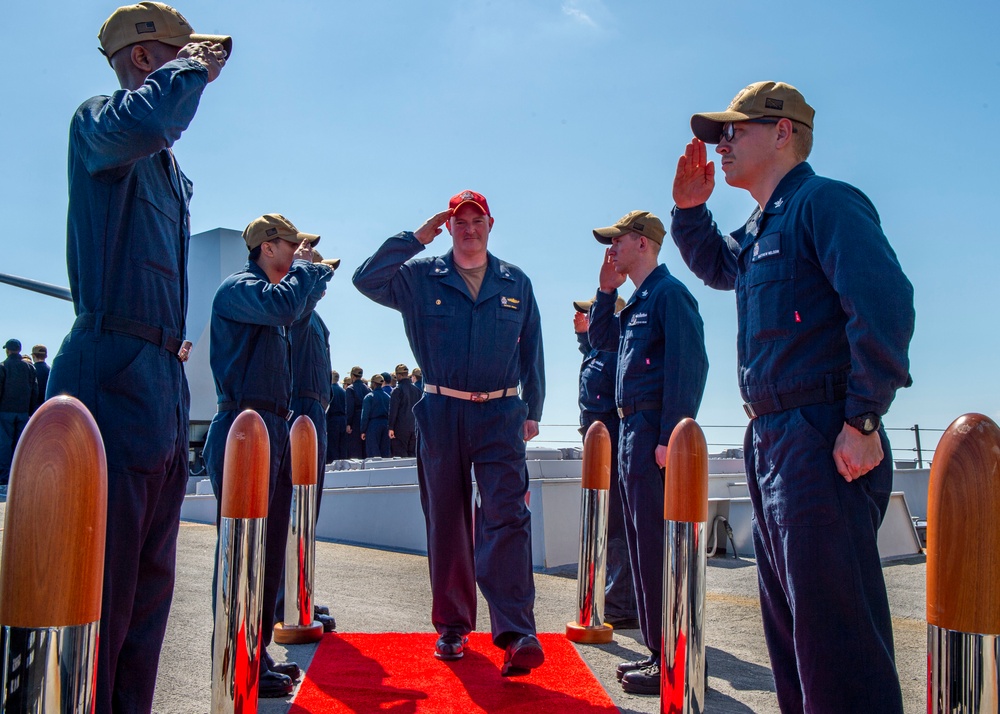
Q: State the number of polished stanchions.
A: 6